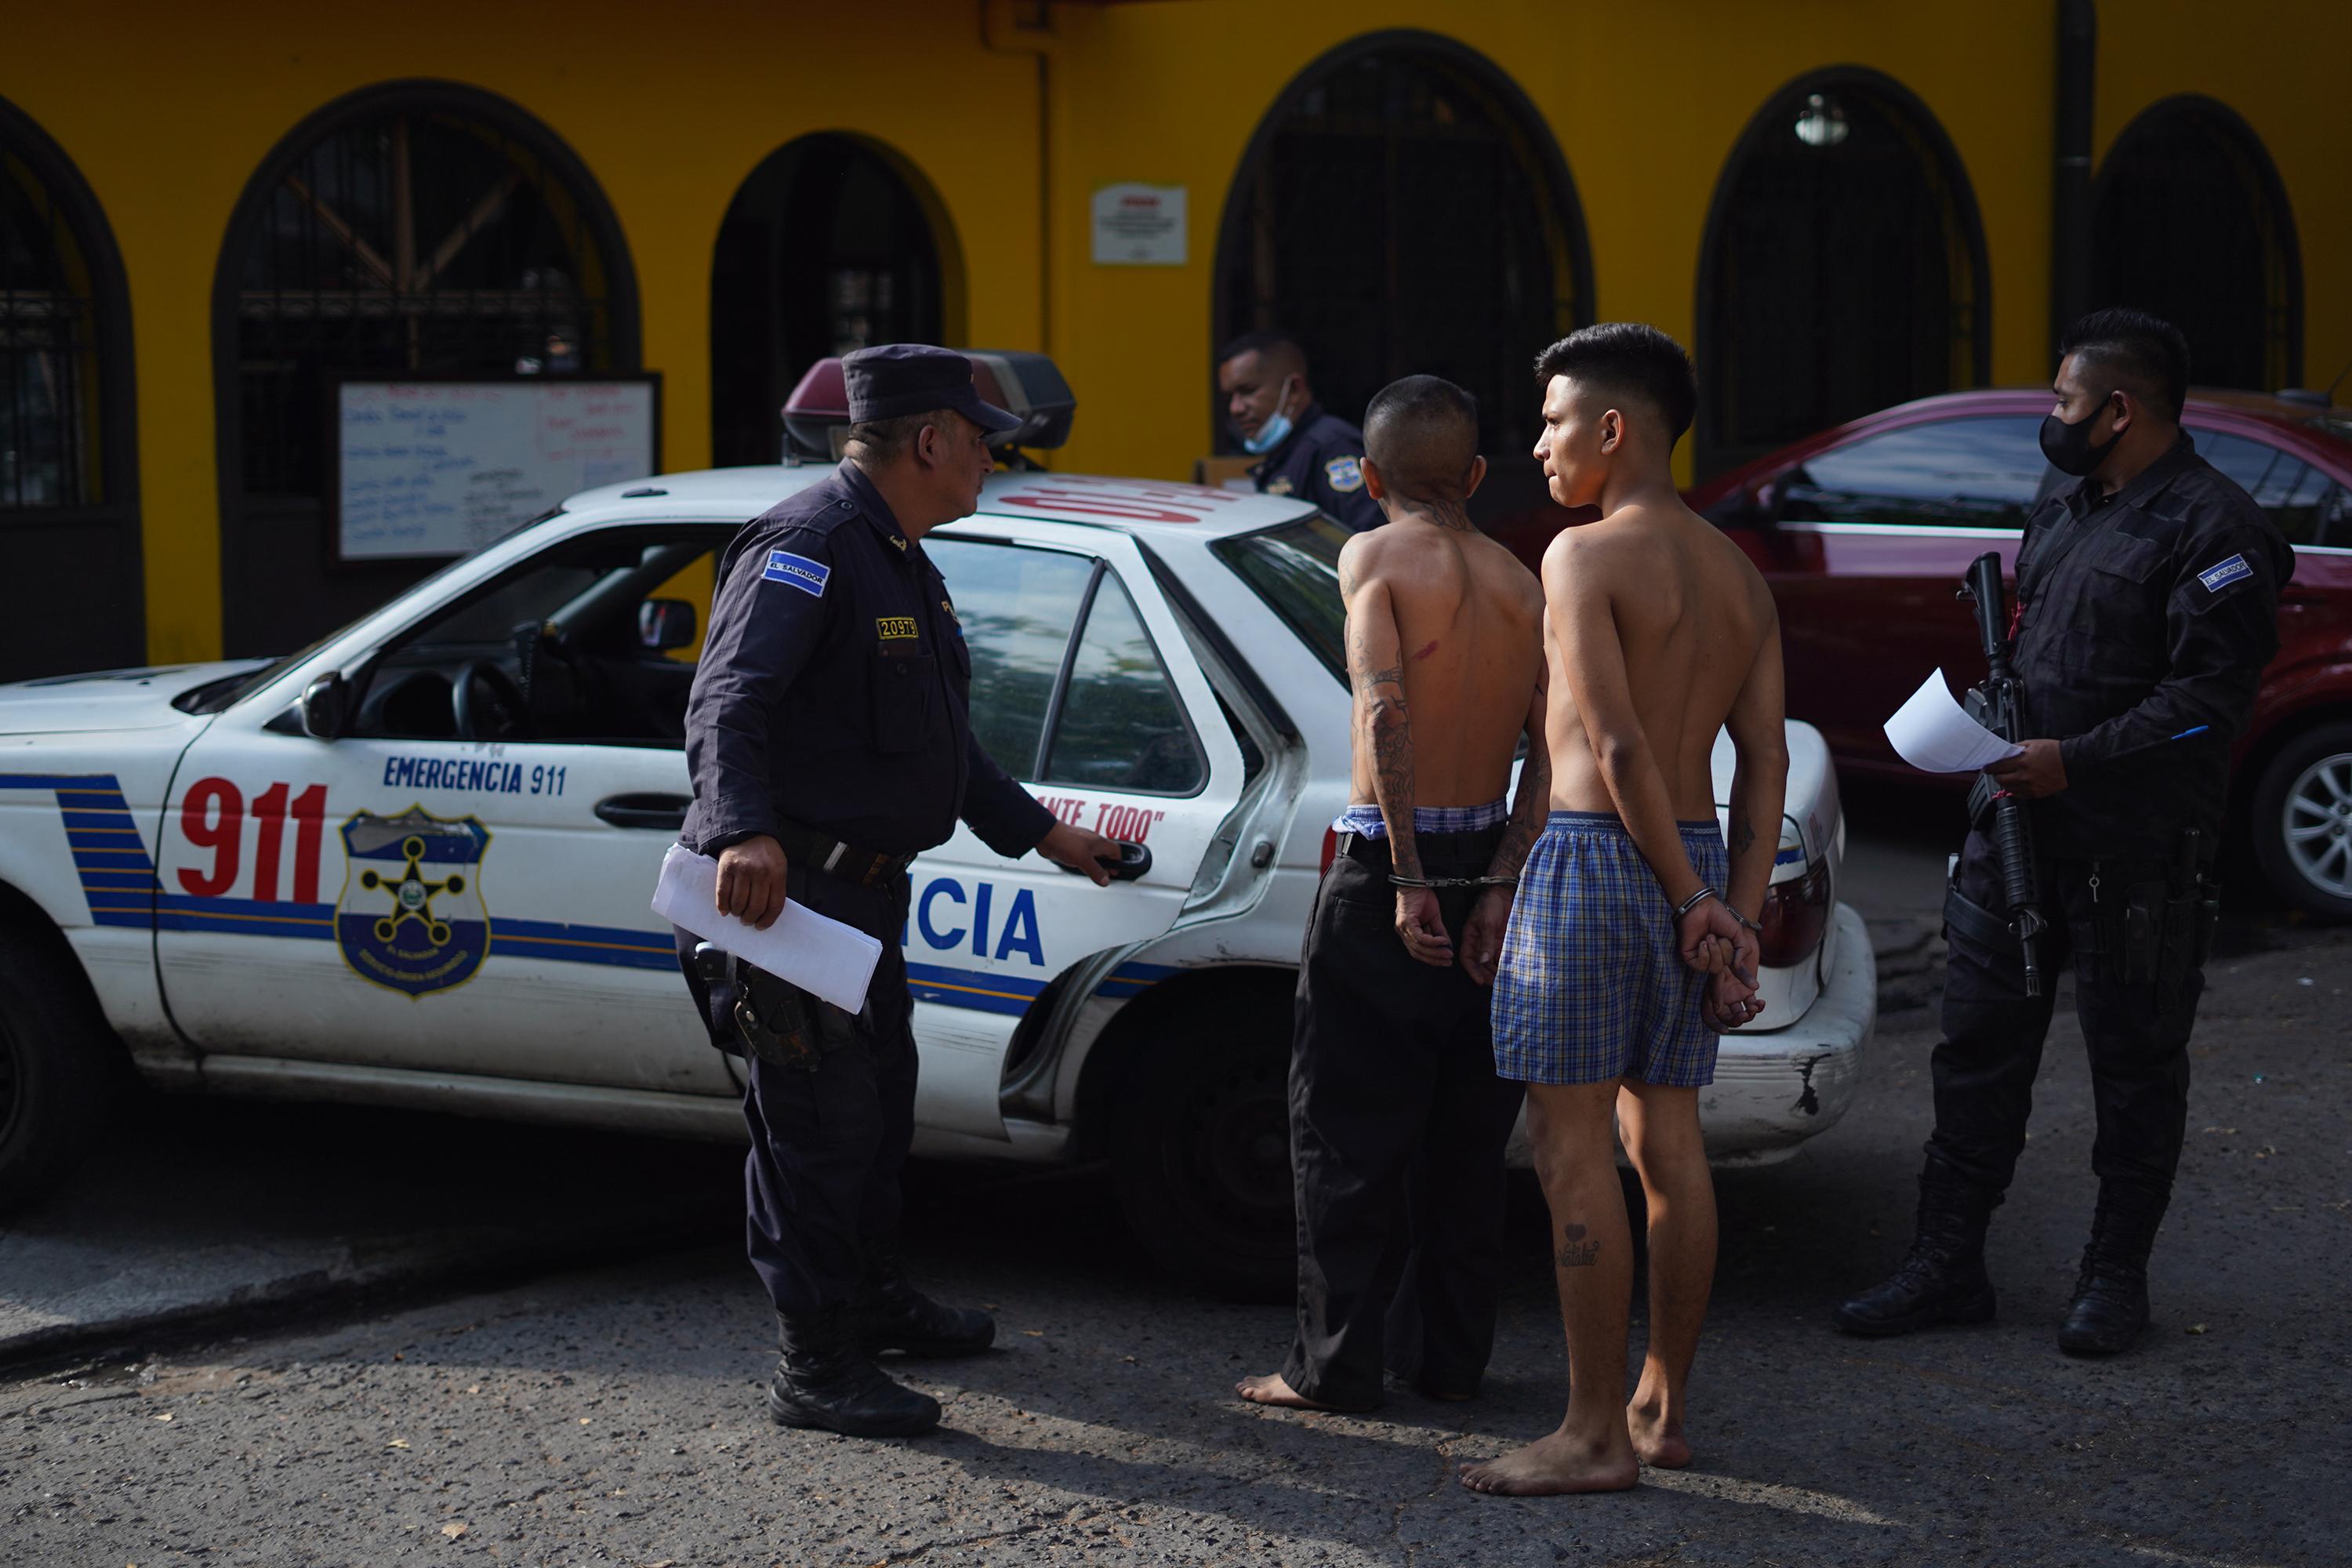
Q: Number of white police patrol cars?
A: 1